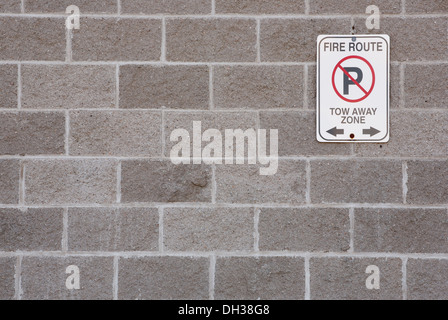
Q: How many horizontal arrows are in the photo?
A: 2